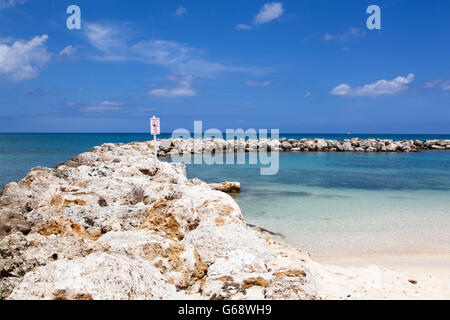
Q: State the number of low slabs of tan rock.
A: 1